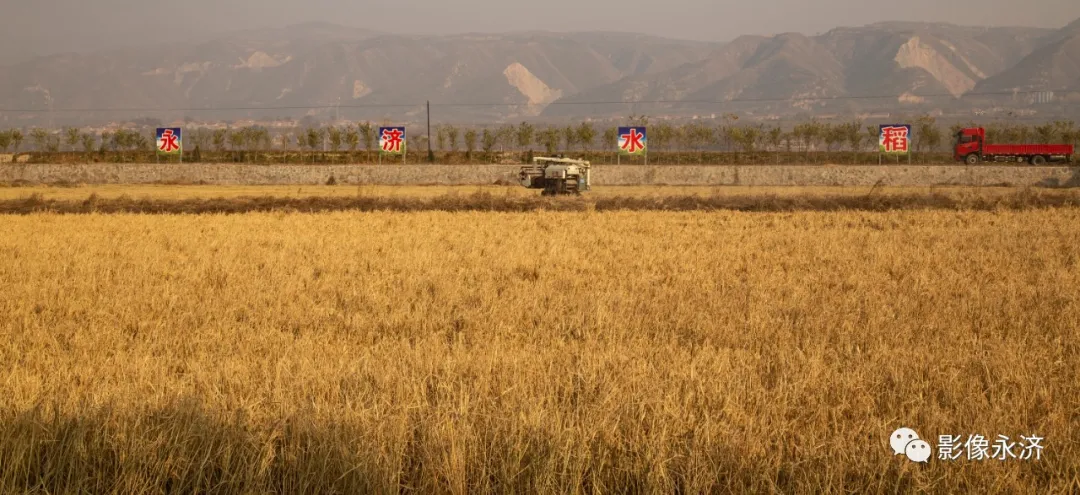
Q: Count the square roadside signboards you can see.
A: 4